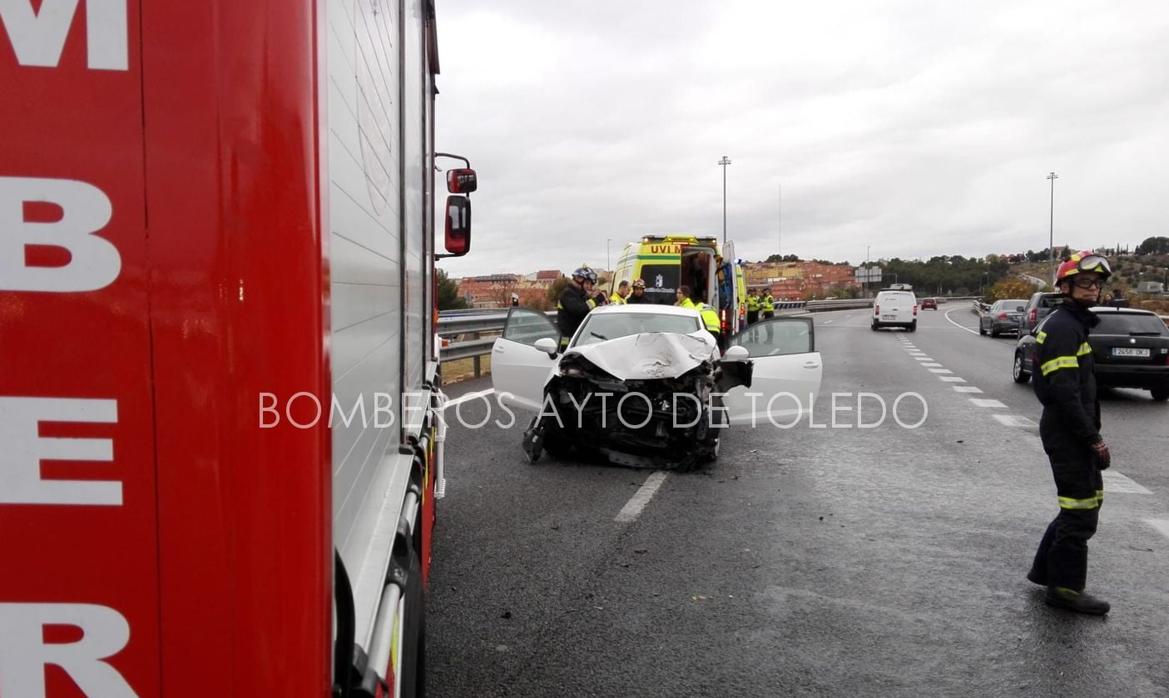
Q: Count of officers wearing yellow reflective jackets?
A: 5